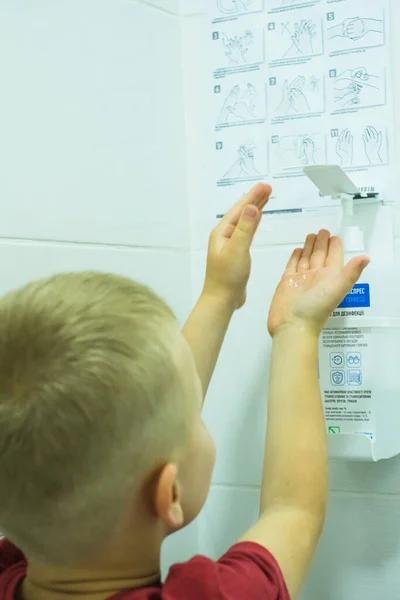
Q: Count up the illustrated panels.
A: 11